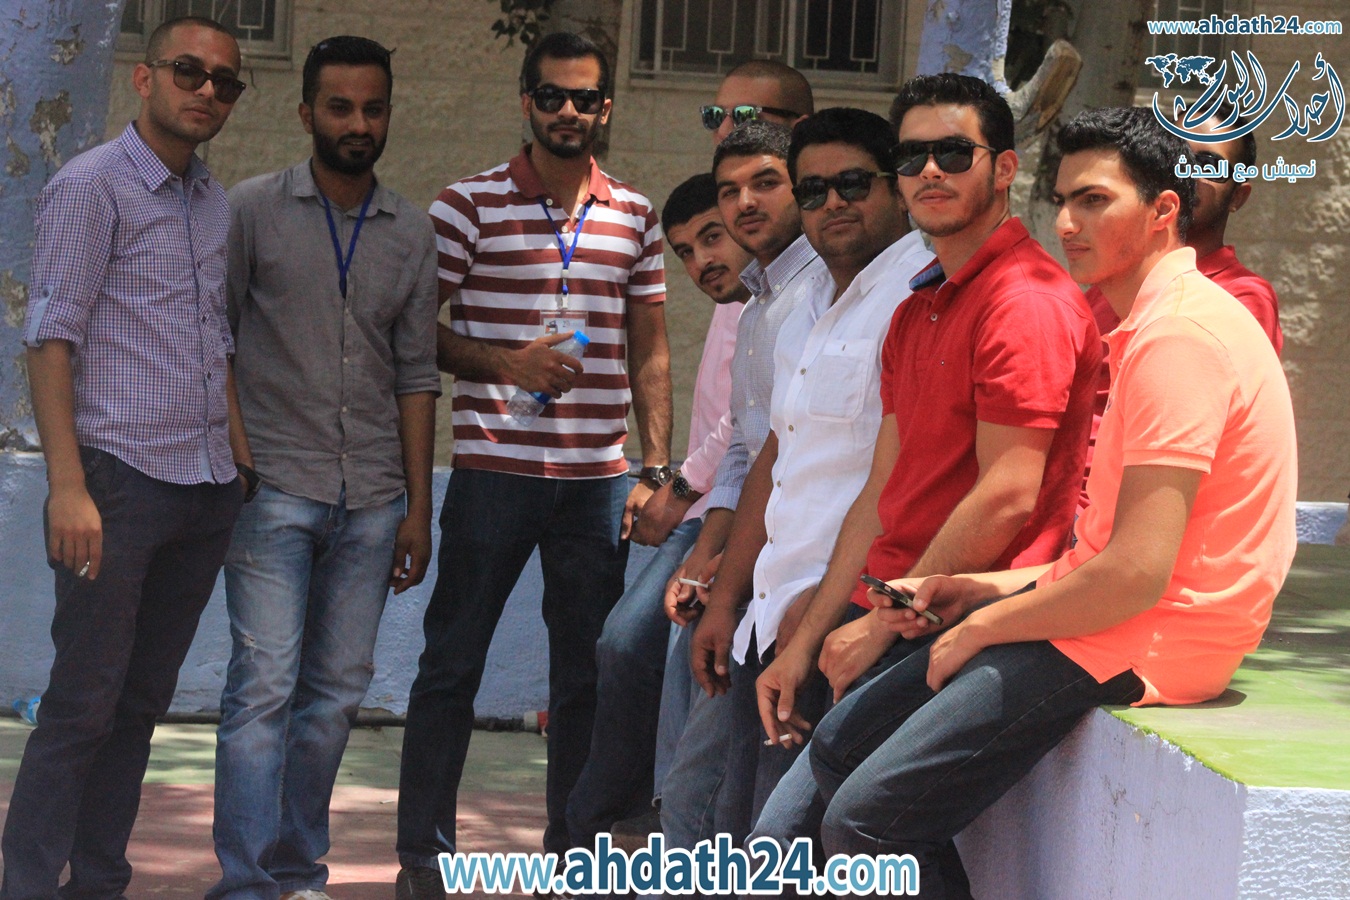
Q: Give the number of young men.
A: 10